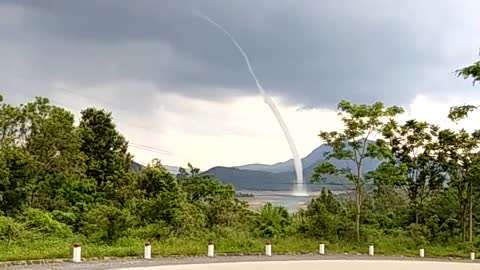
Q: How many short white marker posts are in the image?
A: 8